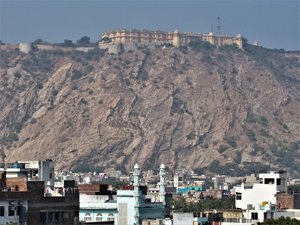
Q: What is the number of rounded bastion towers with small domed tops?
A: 3